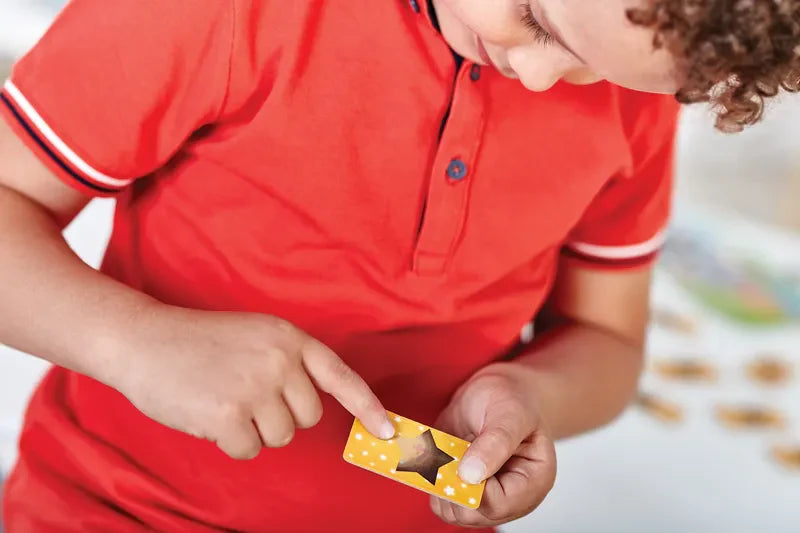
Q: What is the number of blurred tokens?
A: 6